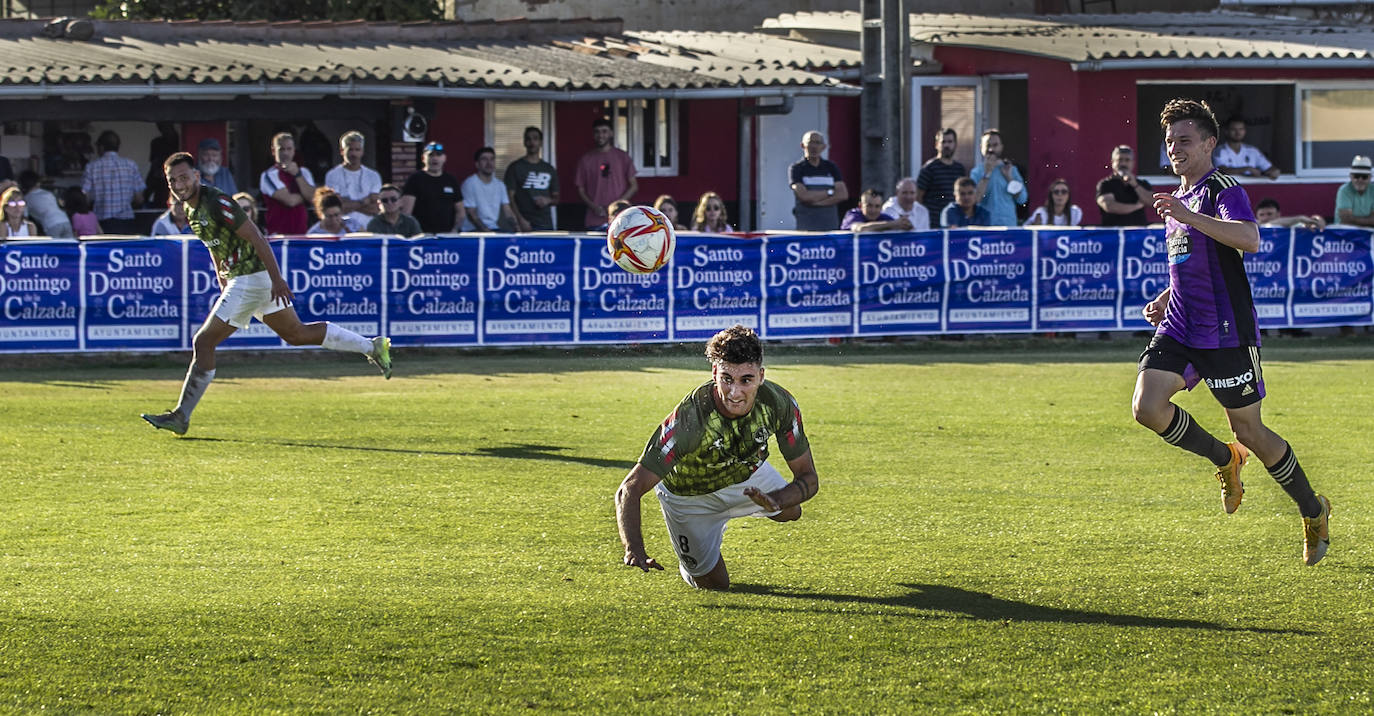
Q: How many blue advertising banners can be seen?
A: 15